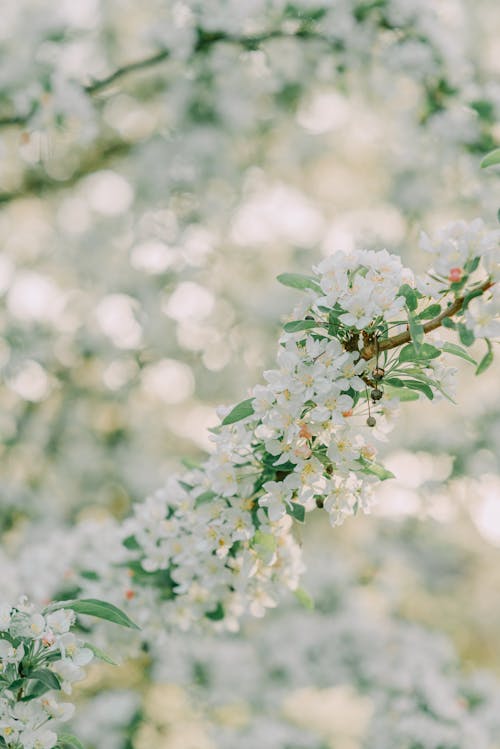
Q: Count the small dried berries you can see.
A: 3